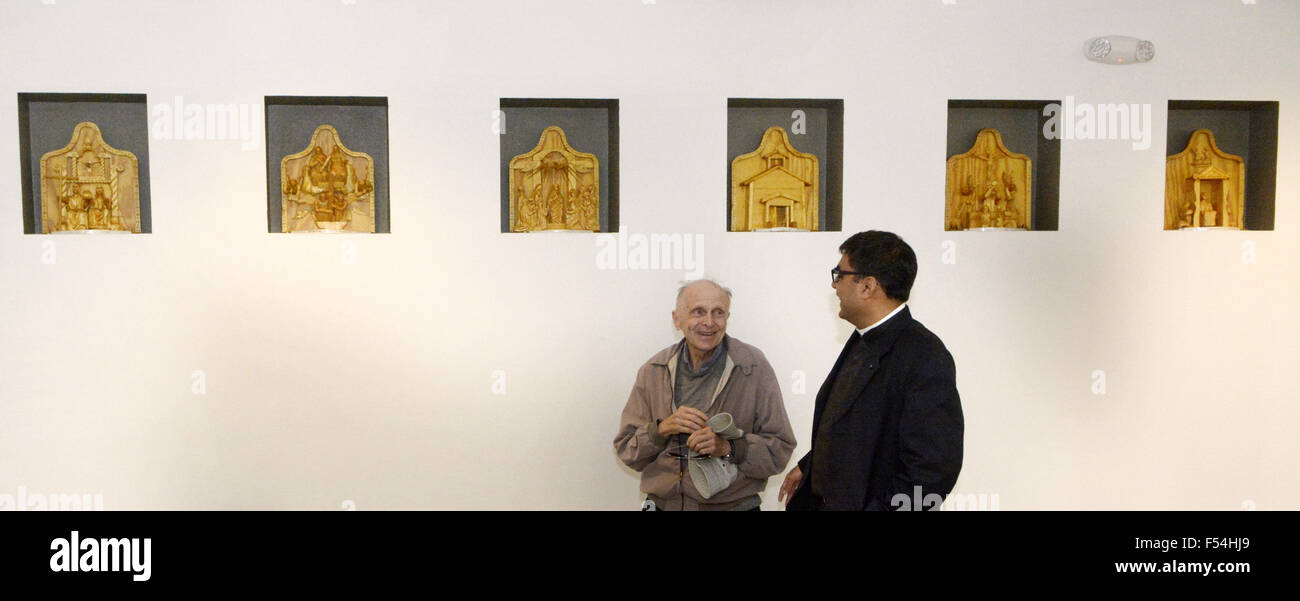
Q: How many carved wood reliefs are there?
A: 6